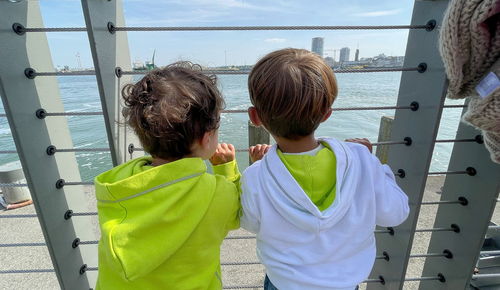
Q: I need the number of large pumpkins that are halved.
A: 0